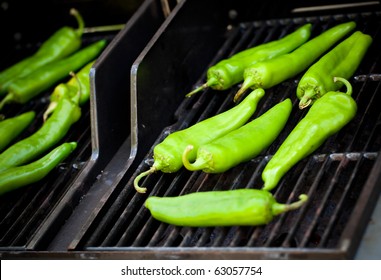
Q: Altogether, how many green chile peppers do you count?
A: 13